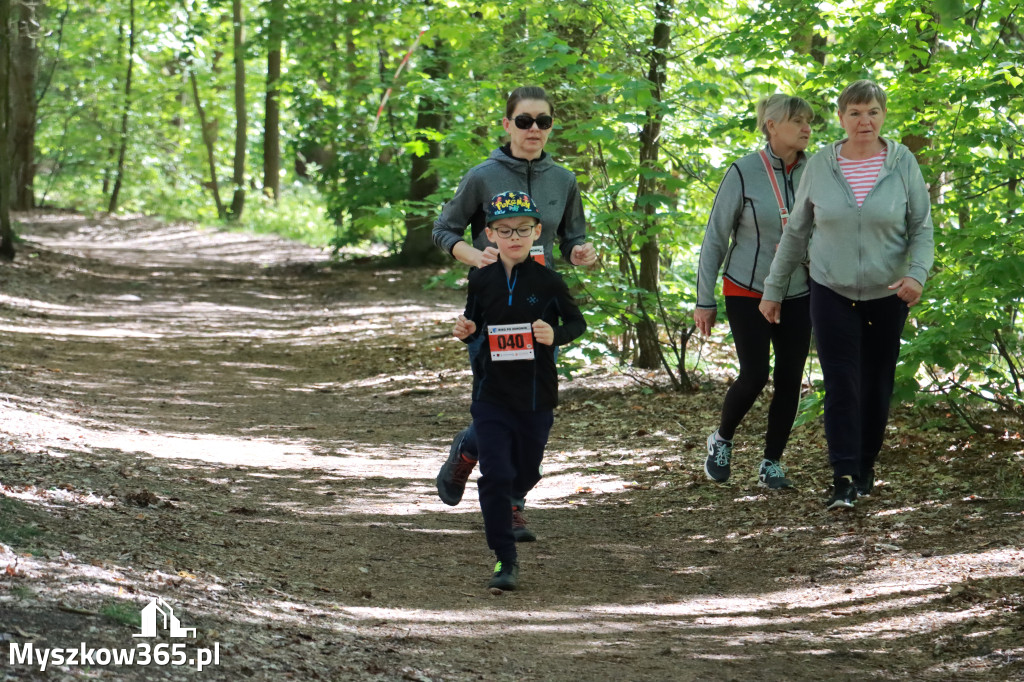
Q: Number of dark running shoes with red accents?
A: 2